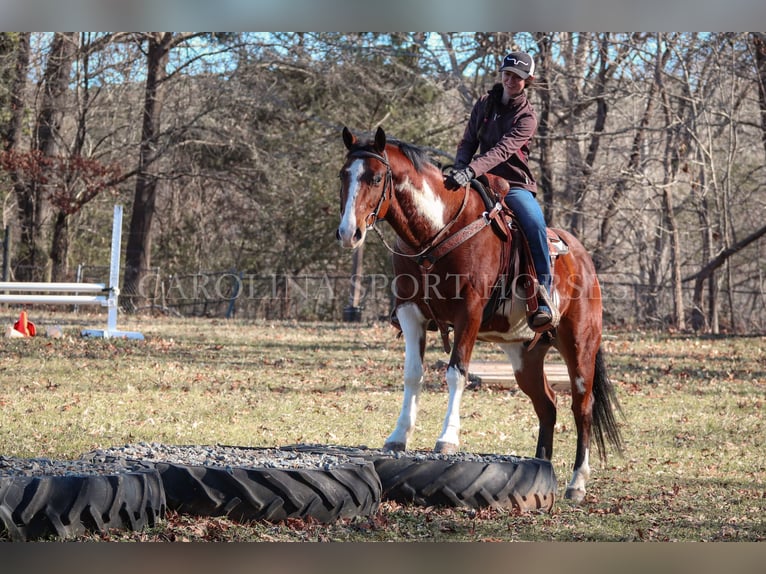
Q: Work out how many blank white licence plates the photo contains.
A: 0